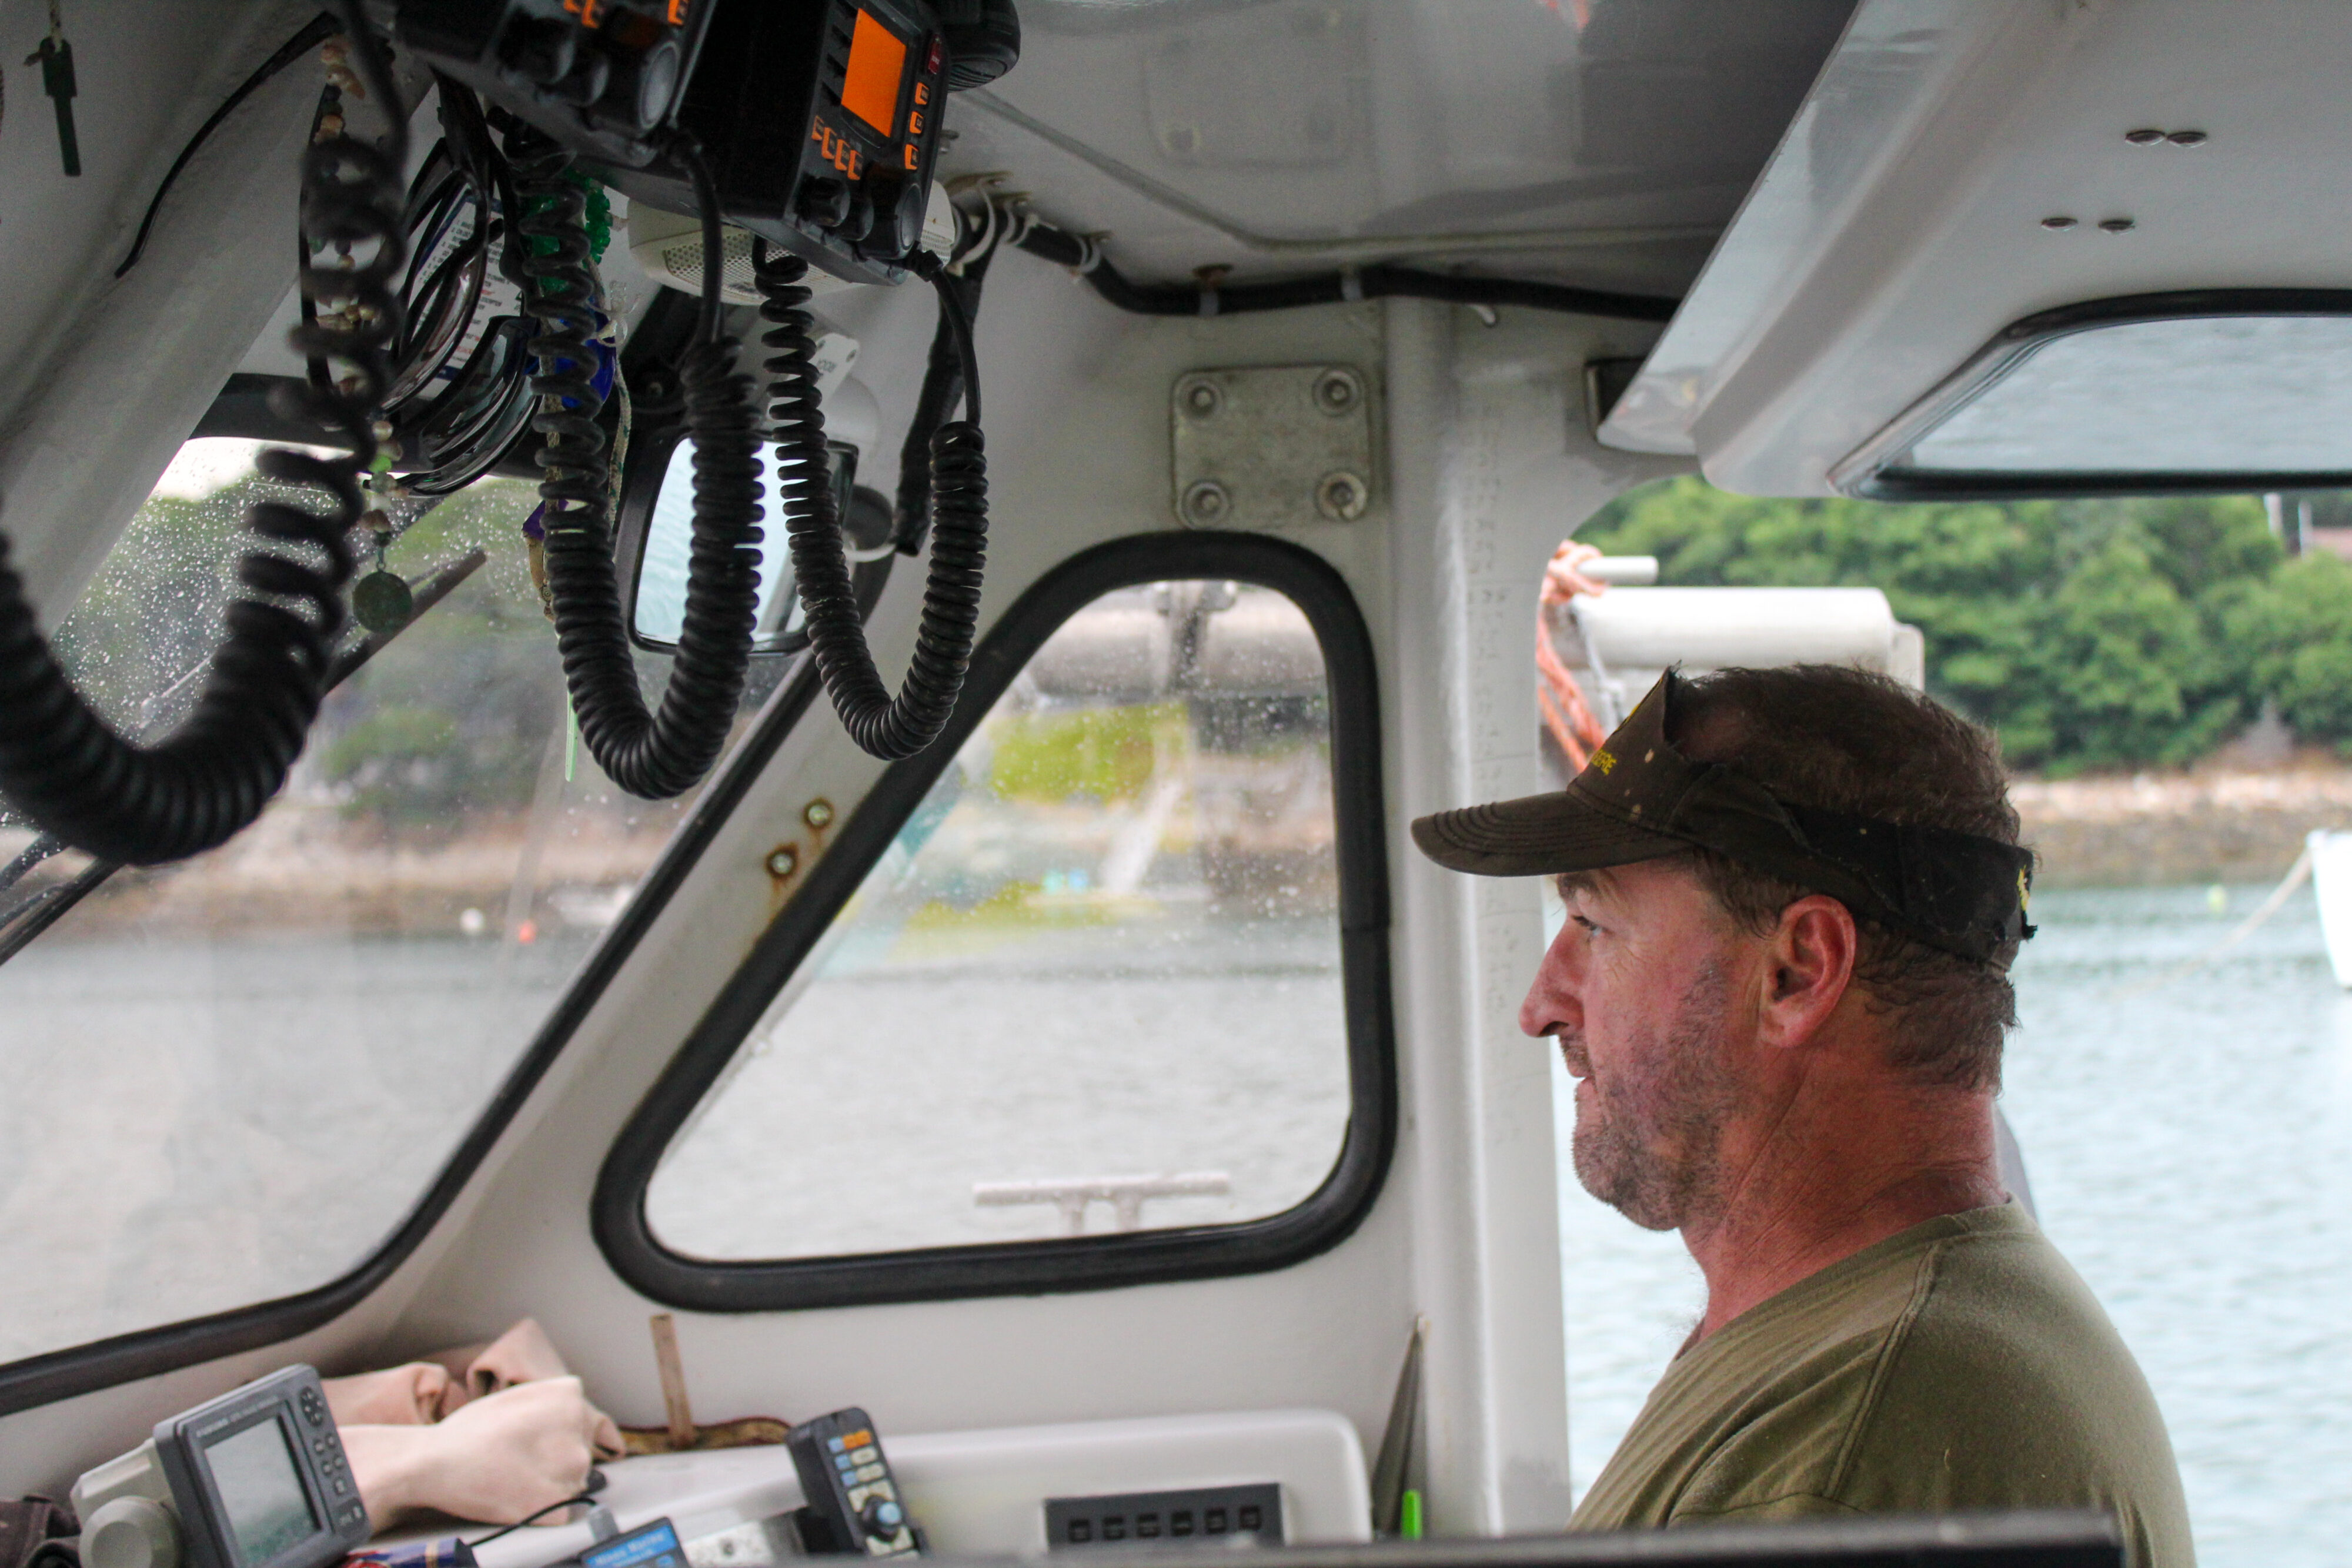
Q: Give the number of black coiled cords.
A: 3